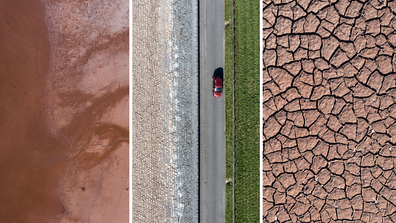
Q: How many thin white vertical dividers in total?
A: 2